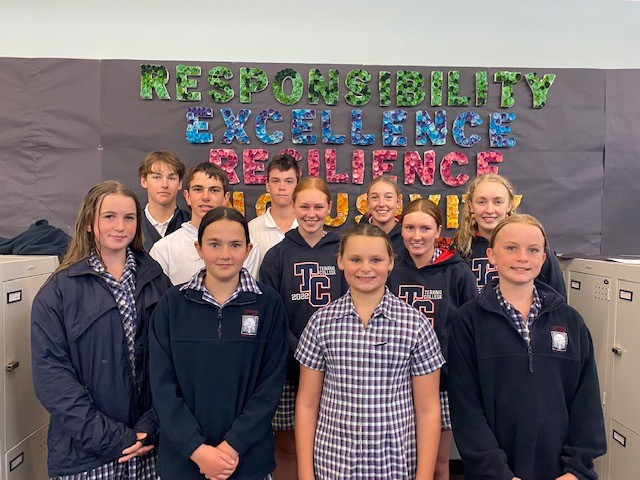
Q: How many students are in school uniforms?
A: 11